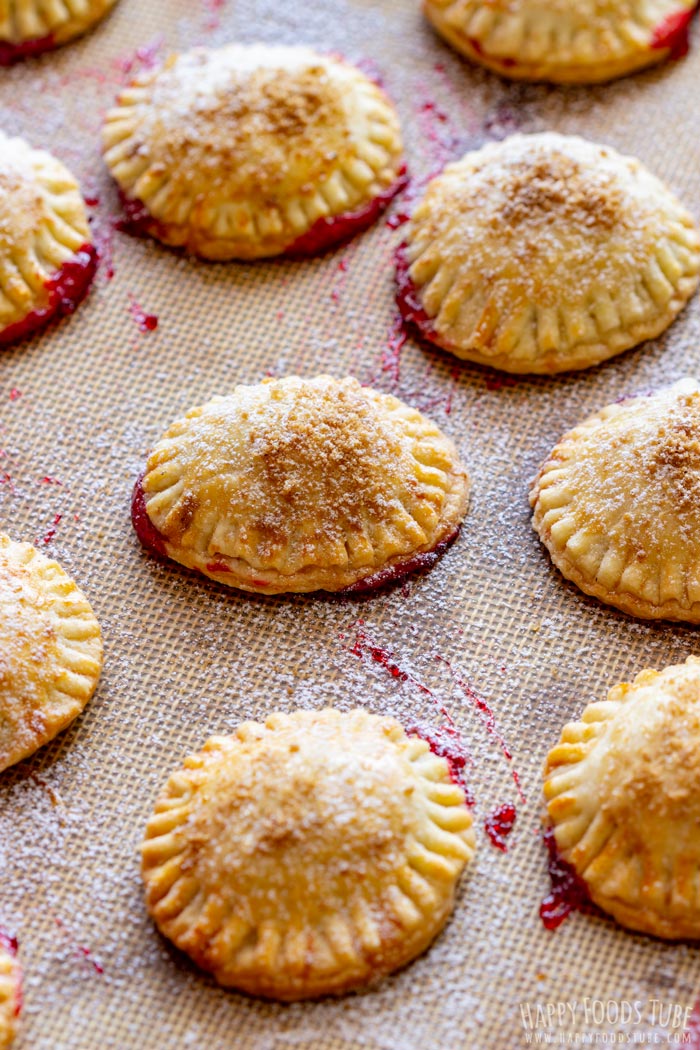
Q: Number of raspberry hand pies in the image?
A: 11